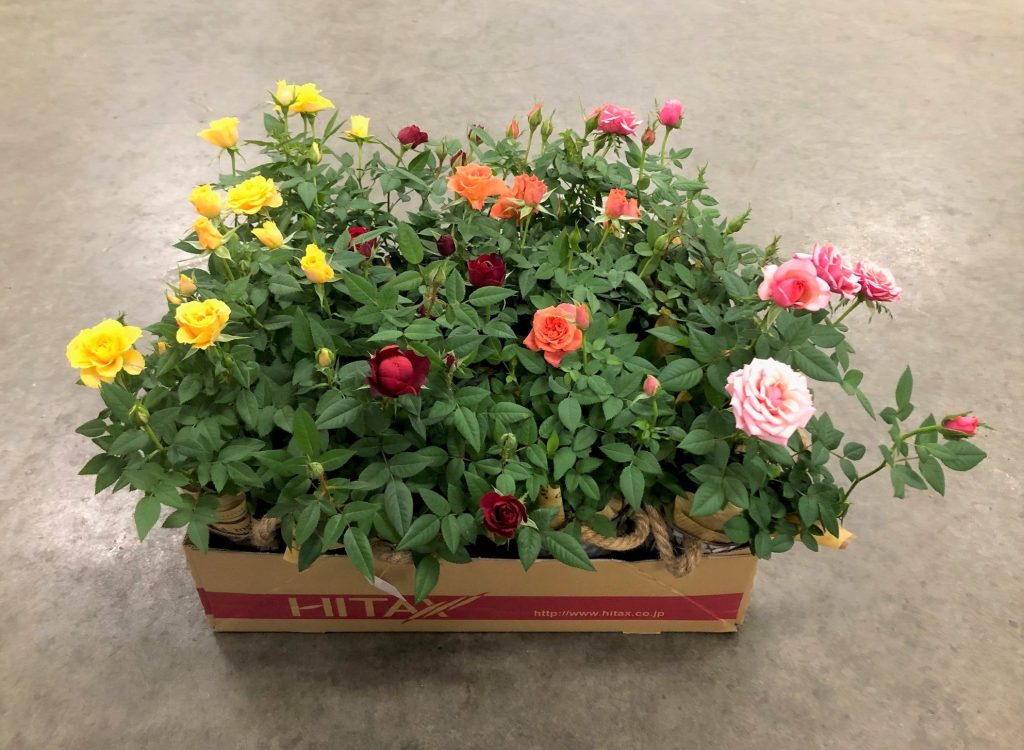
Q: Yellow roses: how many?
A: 11